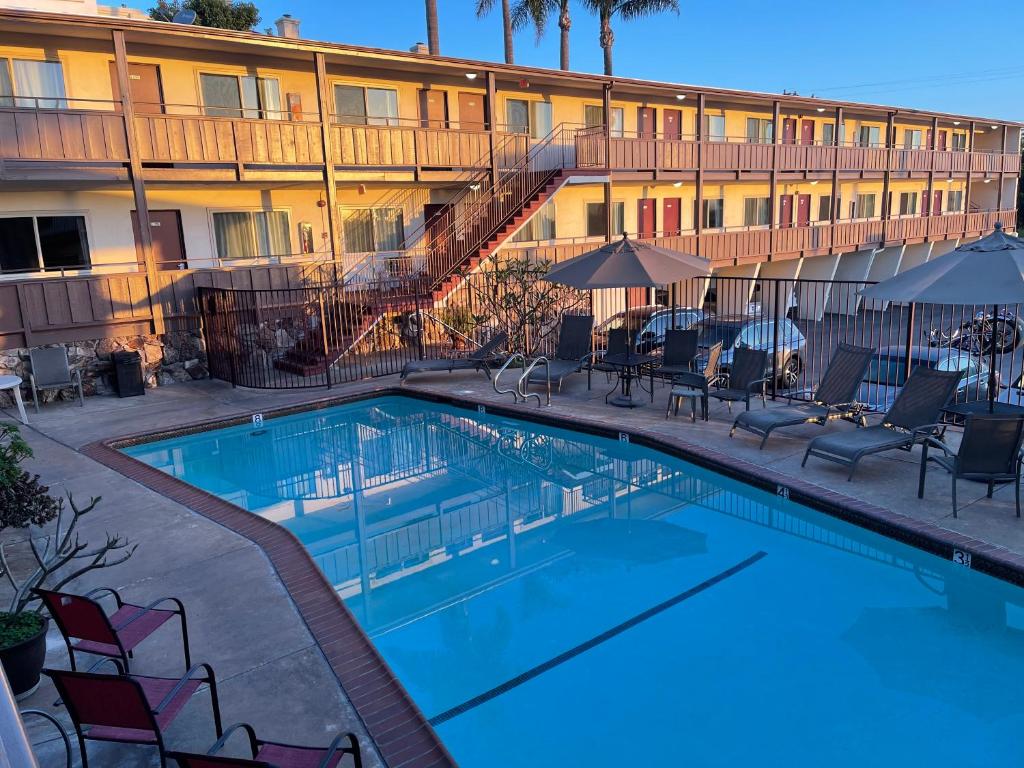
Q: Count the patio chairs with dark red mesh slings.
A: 3